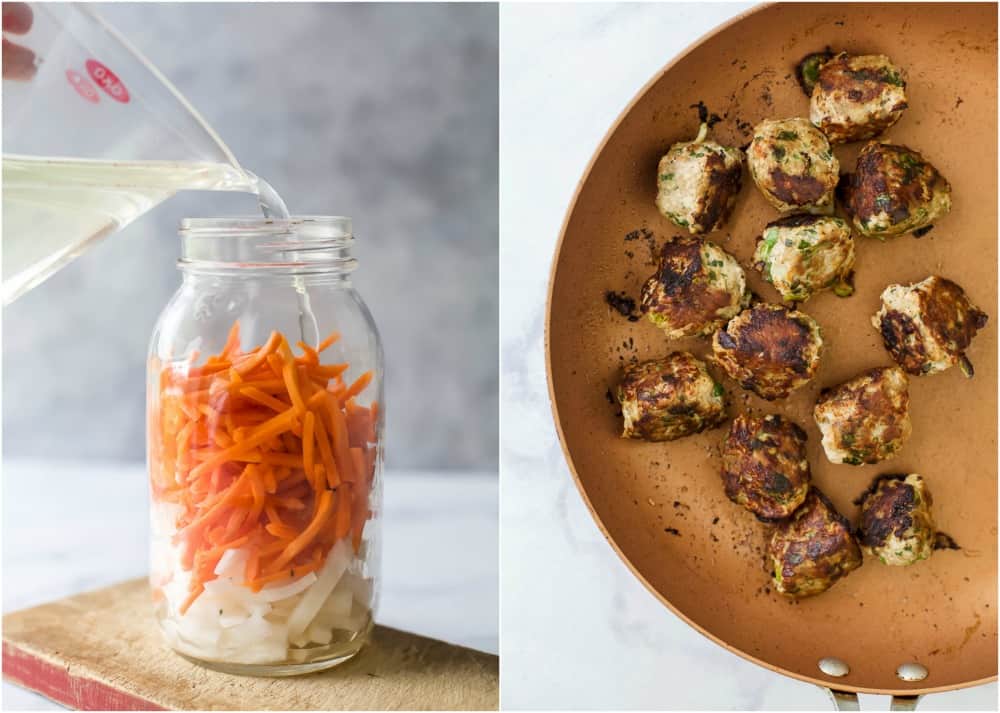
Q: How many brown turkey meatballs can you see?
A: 13